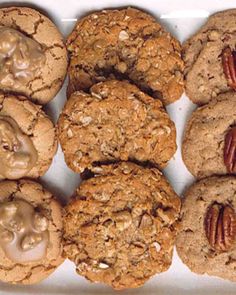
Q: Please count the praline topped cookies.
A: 3